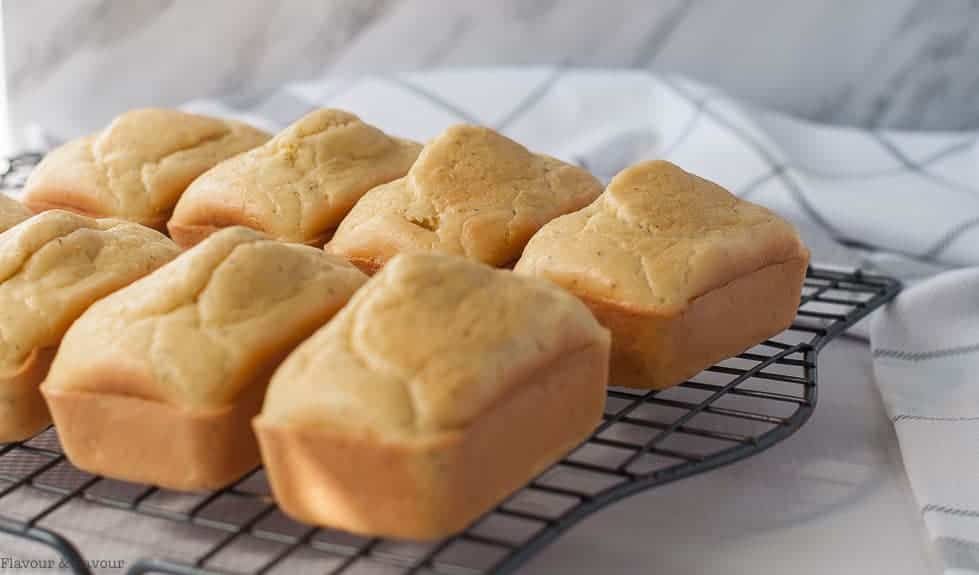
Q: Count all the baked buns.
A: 8